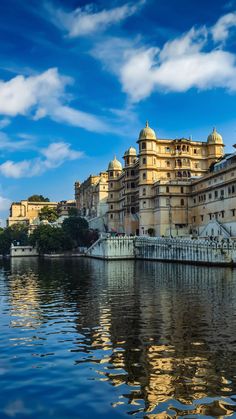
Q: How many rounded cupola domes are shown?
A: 4